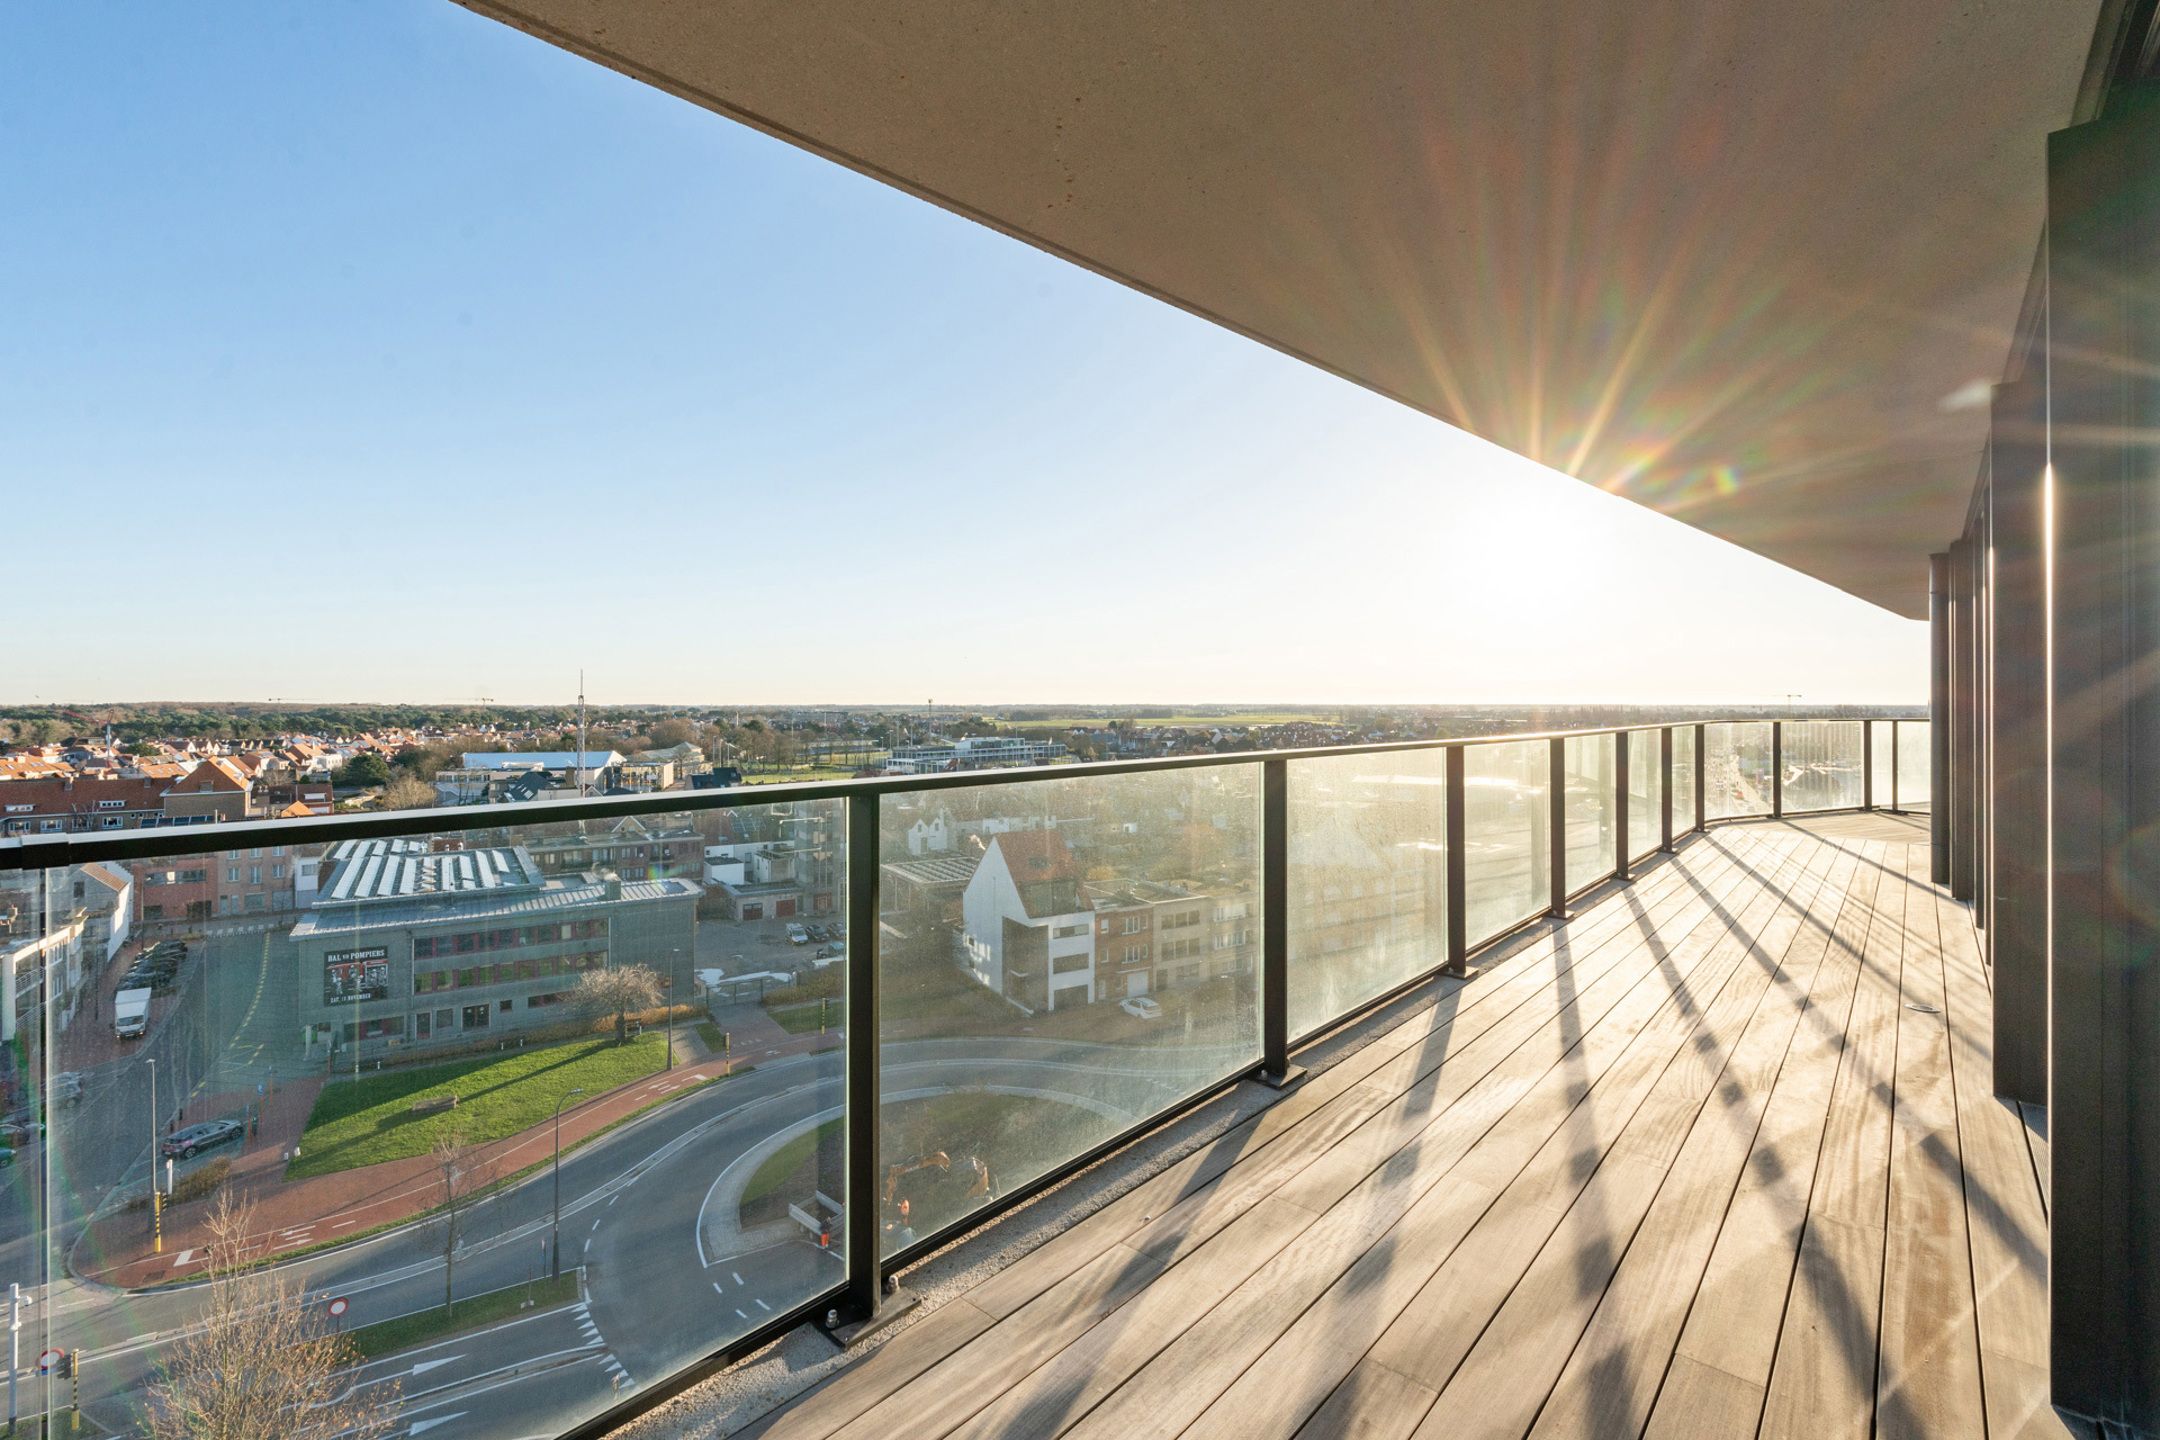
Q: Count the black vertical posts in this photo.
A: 10